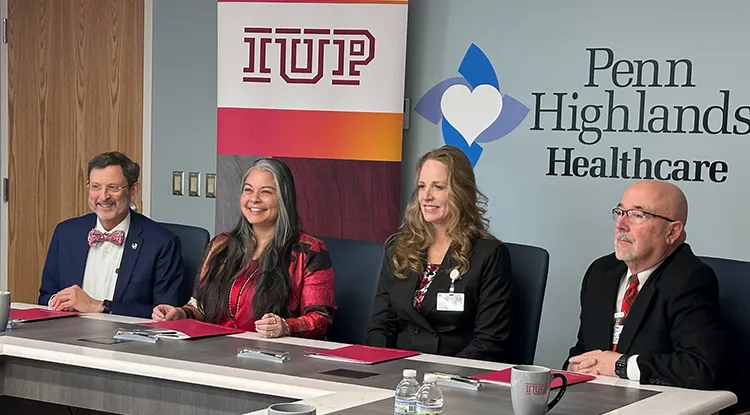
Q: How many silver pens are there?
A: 3